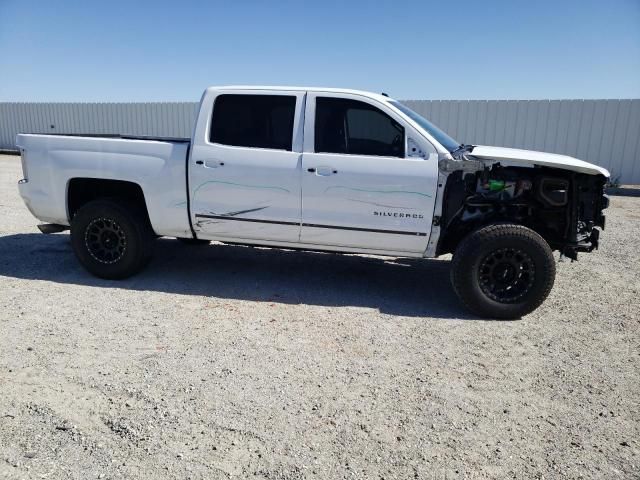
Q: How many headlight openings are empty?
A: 1